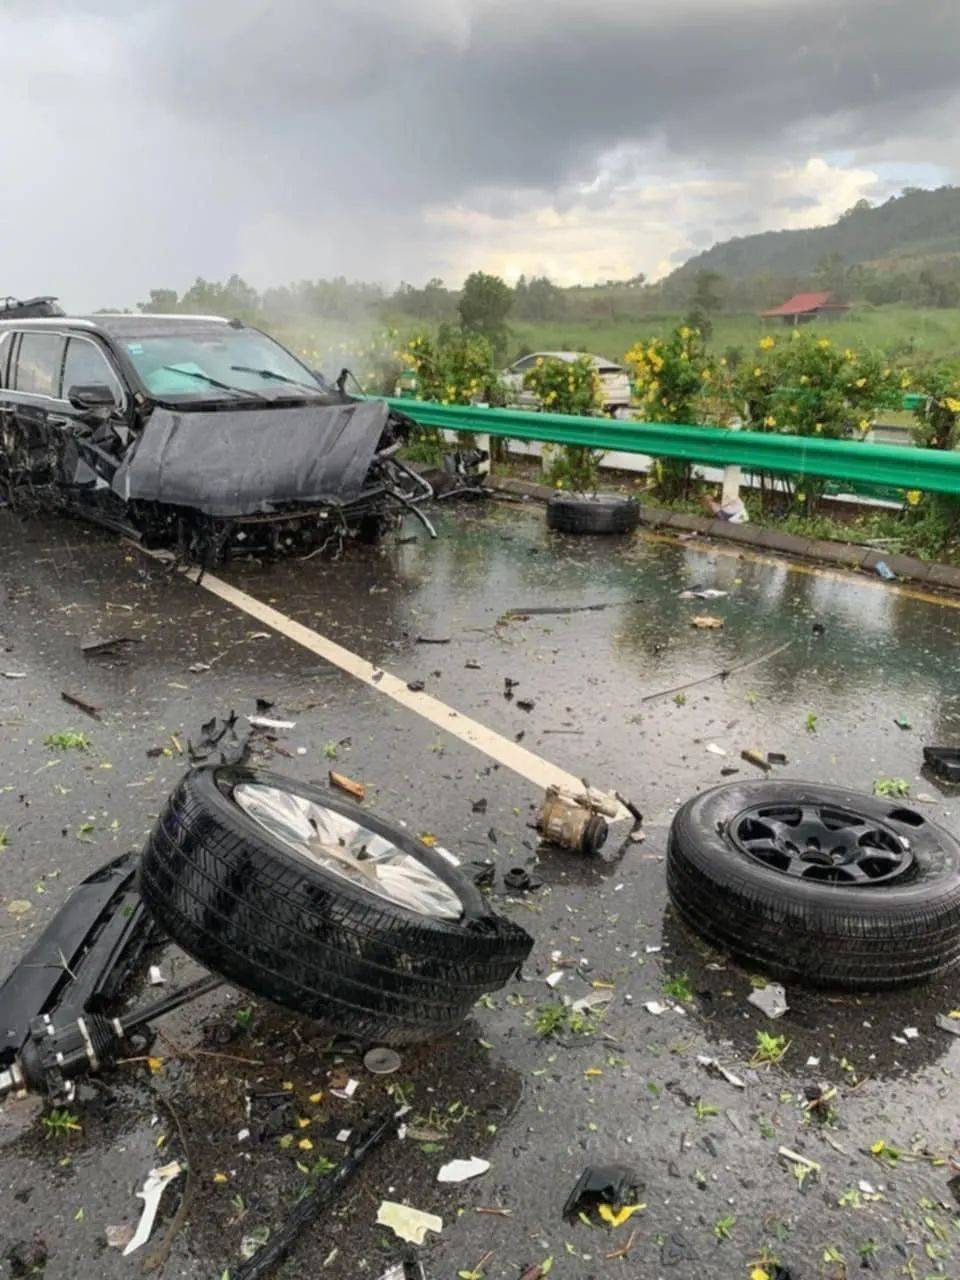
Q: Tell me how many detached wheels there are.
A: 3